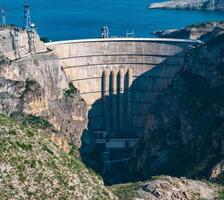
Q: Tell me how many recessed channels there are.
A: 4